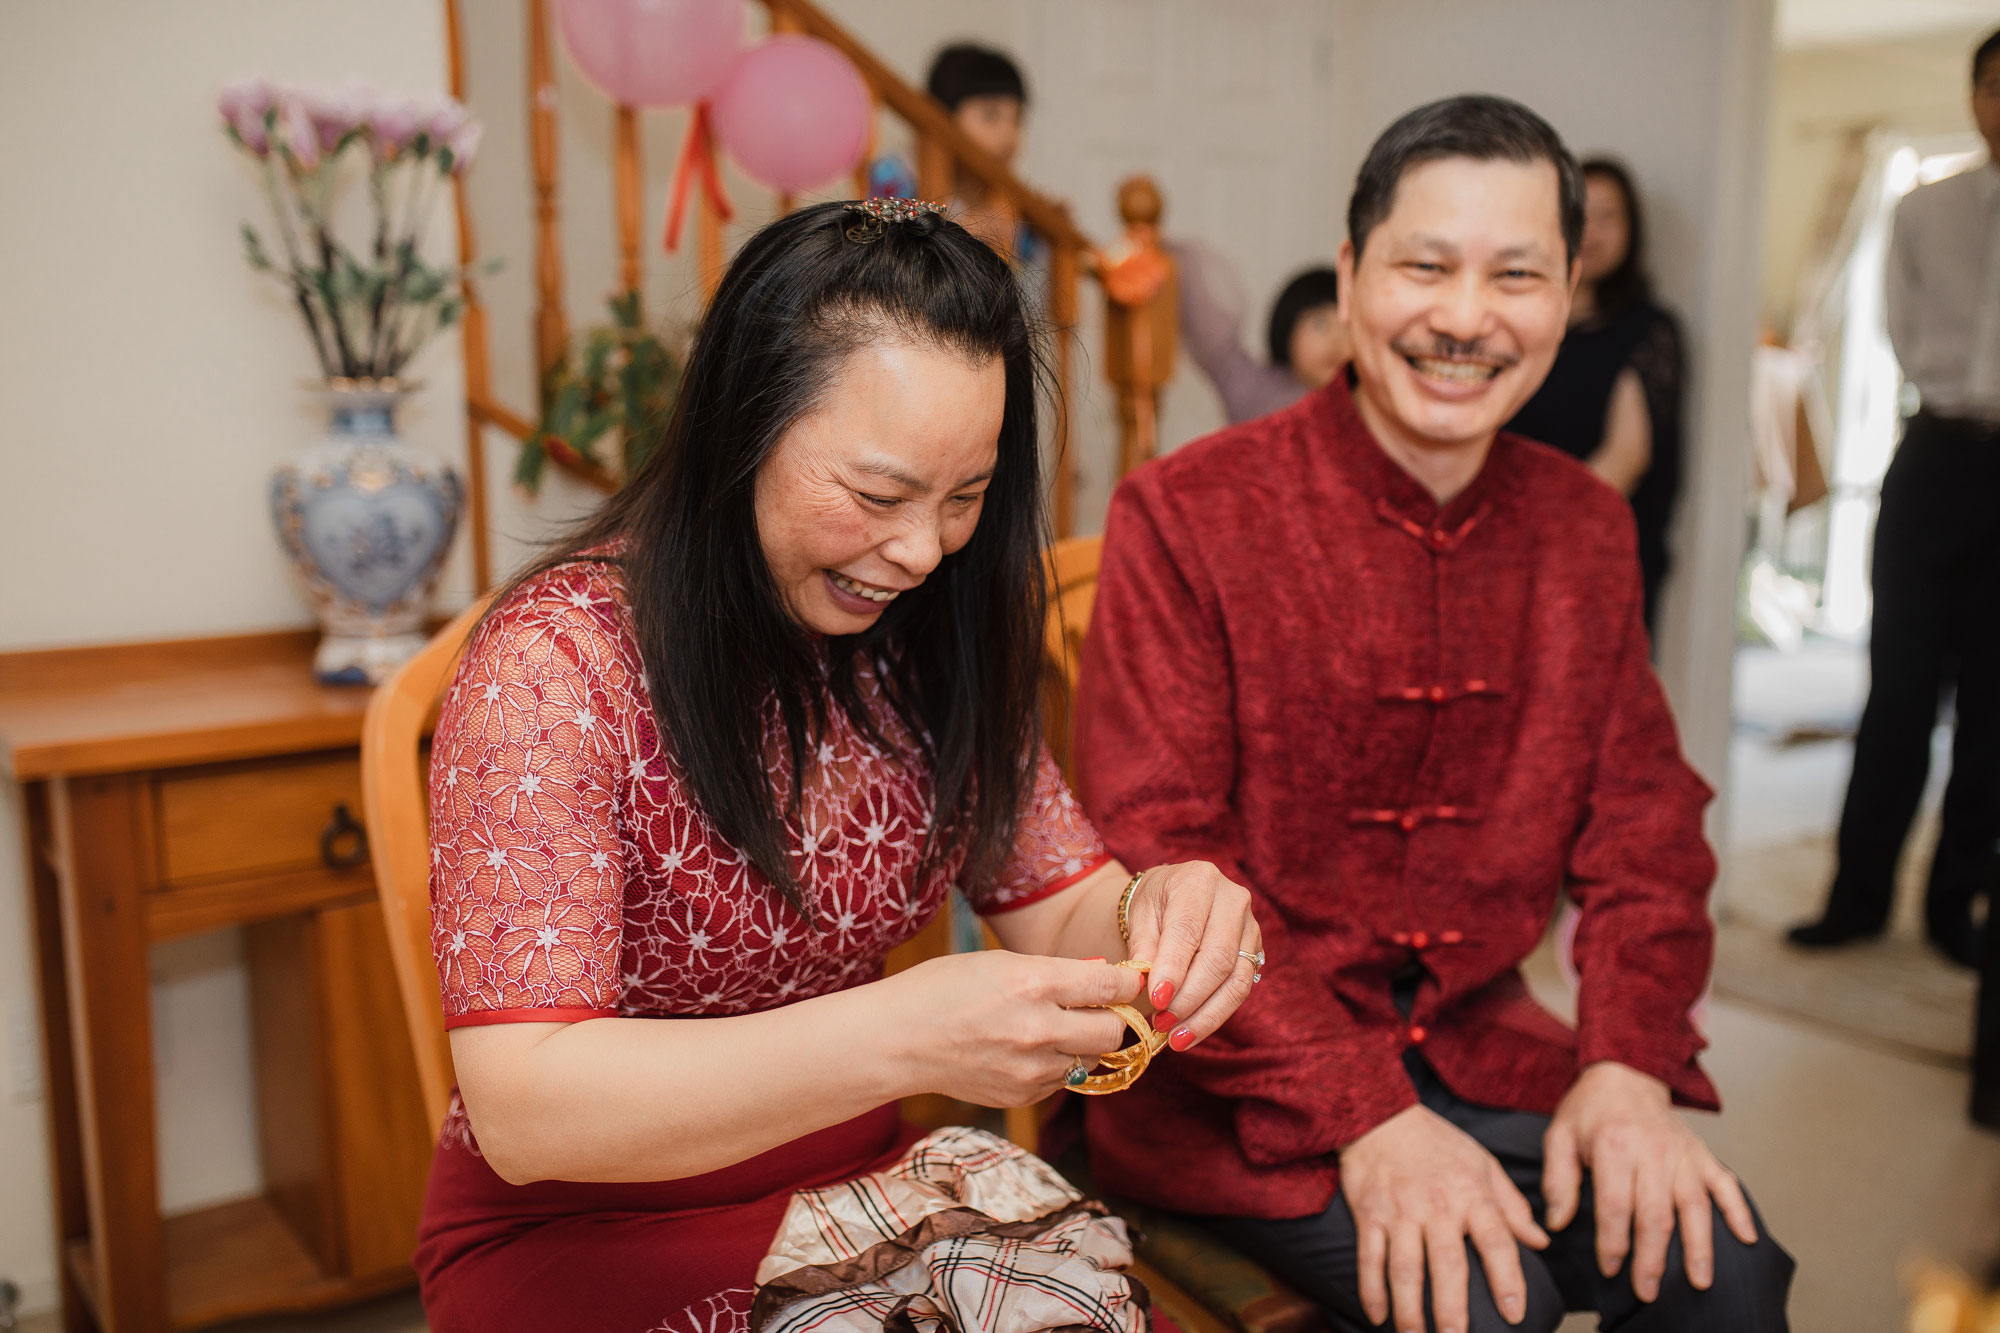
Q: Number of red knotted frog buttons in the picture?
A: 5